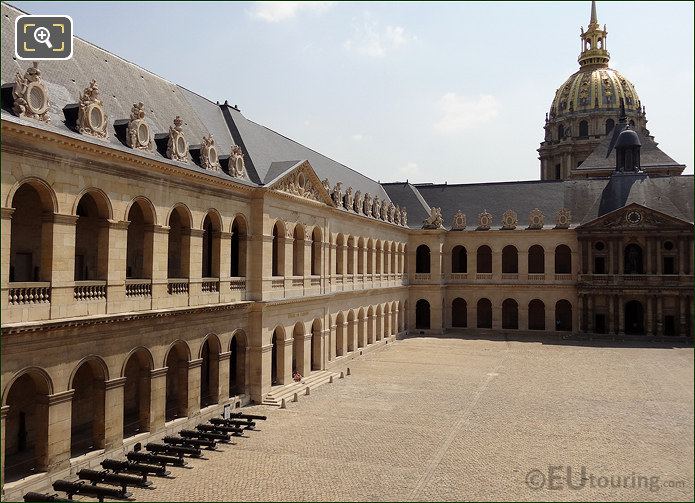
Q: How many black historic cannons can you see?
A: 11